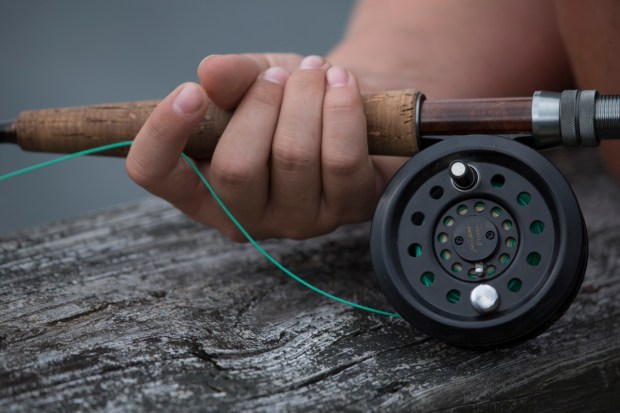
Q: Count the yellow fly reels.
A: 0